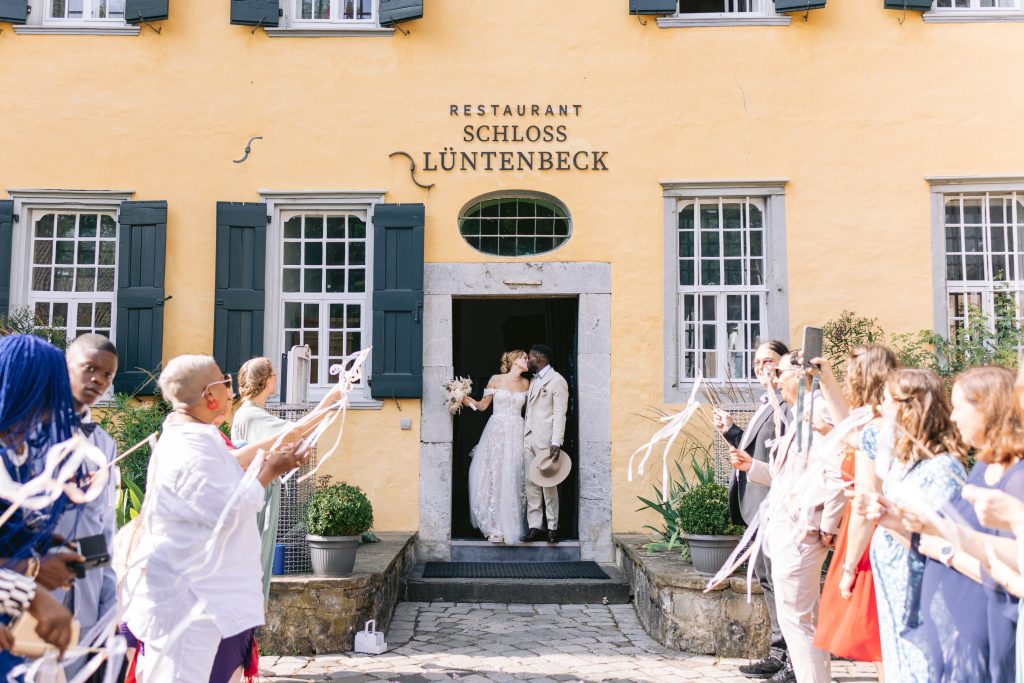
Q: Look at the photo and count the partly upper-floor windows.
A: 4